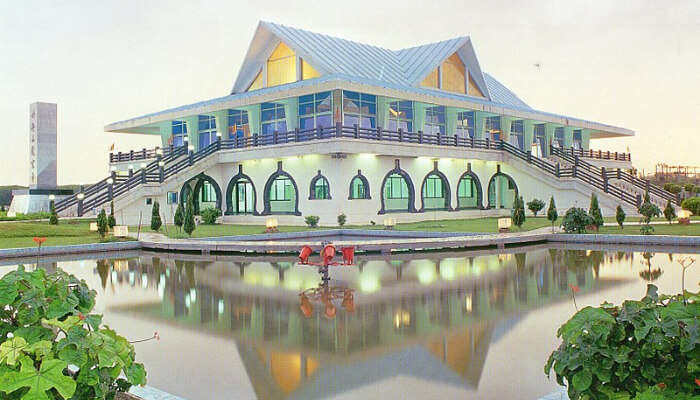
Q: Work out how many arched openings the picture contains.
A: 9